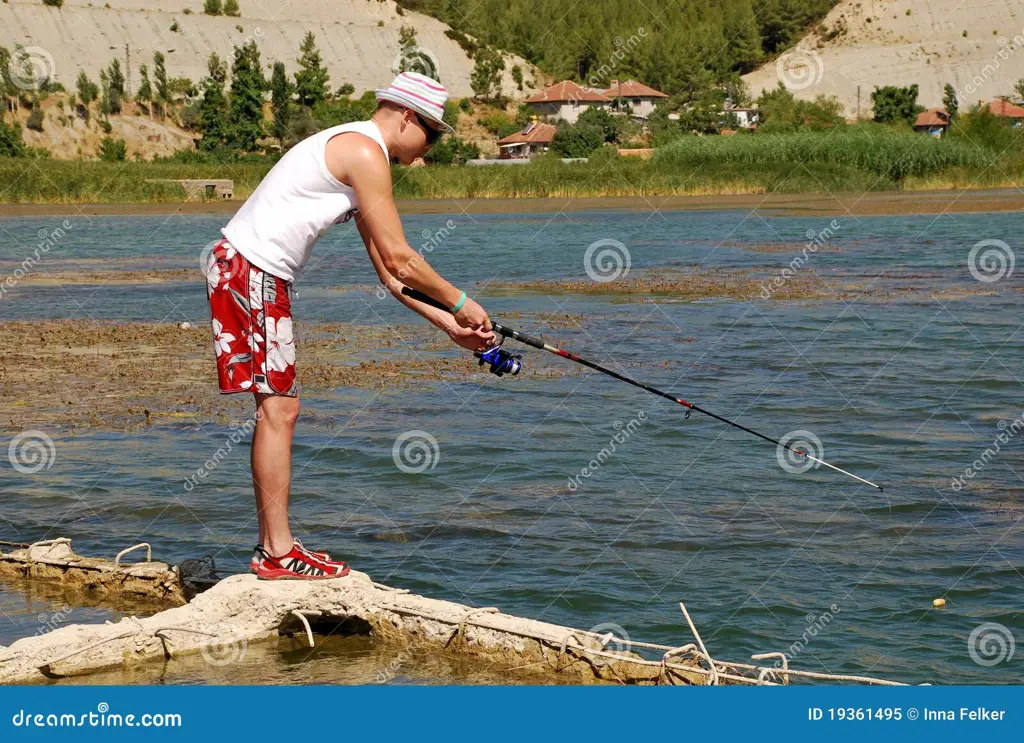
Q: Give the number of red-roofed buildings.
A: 5